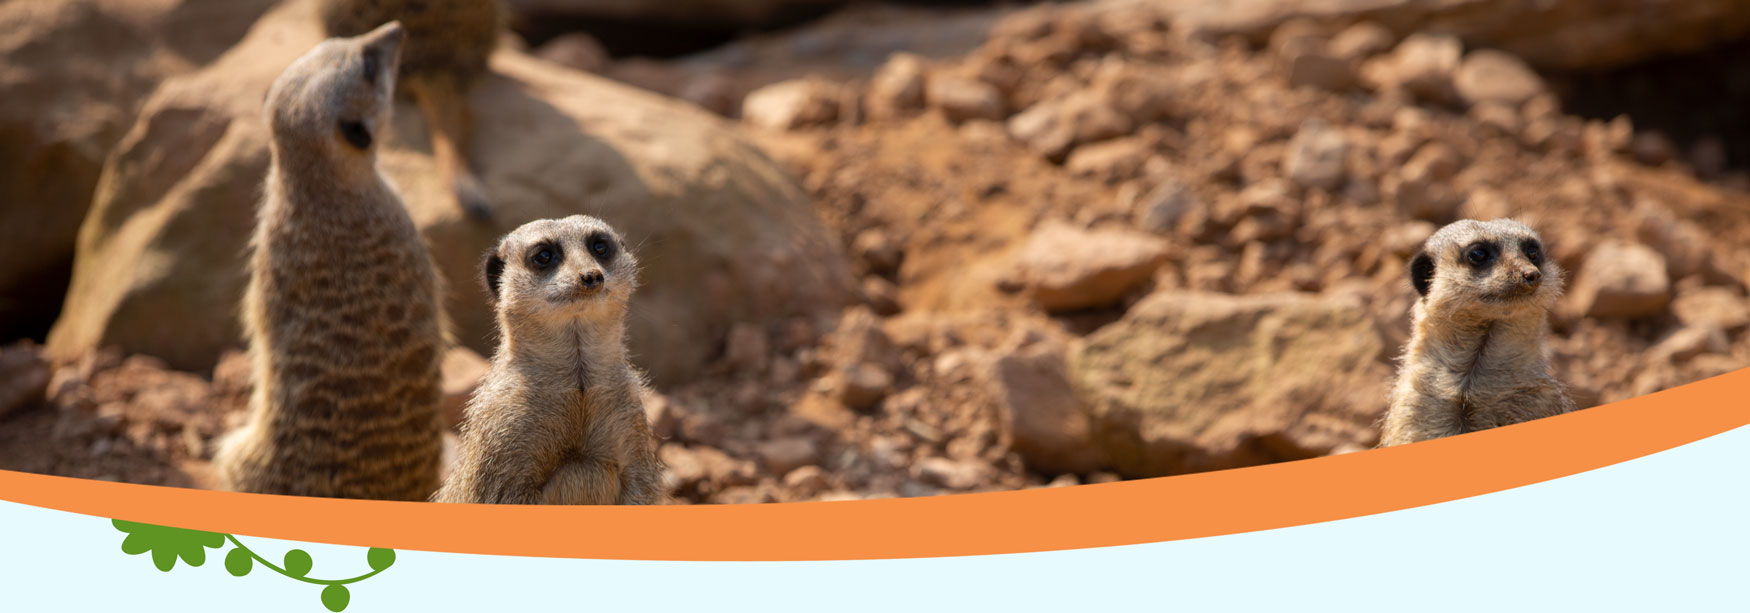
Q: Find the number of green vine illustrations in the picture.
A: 1